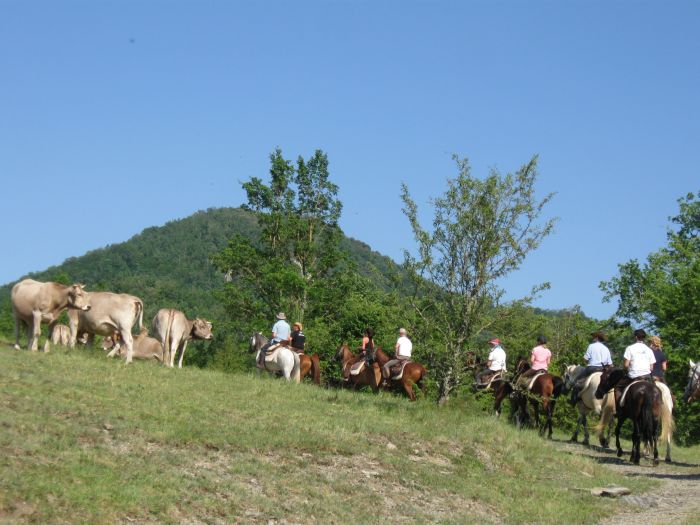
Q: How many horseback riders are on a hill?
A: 9